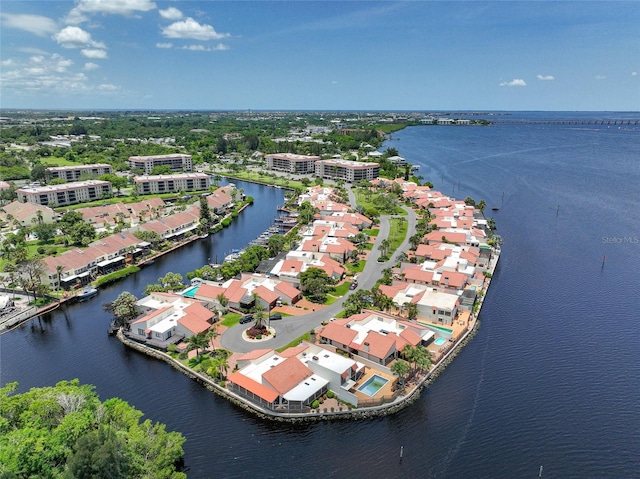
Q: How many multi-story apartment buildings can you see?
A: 6